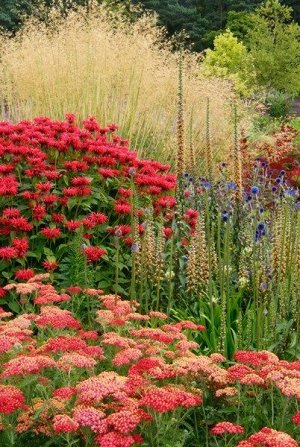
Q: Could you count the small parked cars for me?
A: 0